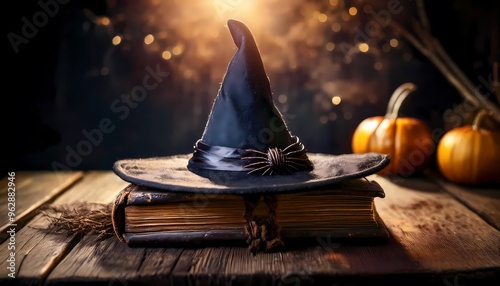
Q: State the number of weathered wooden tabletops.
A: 1